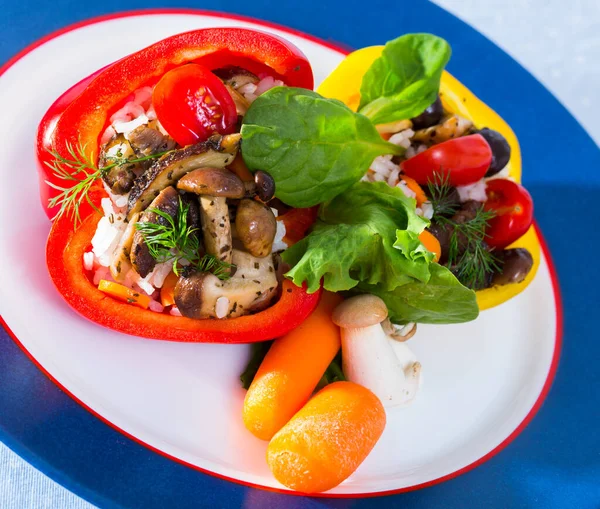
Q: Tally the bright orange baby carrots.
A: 2